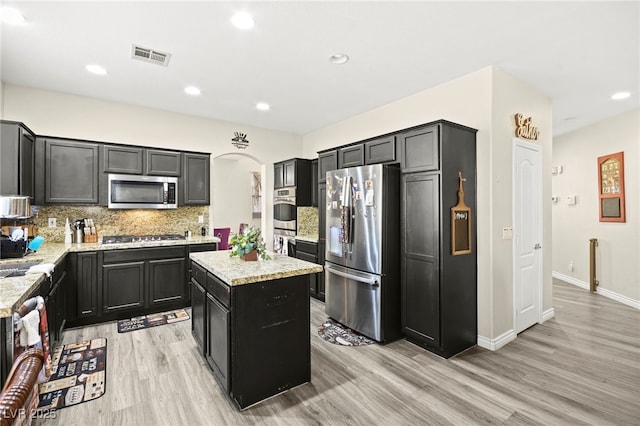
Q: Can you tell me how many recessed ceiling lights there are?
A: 7